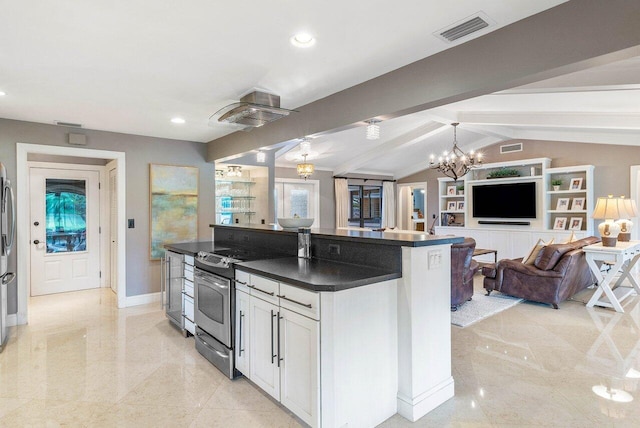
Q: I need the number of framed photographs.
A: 8